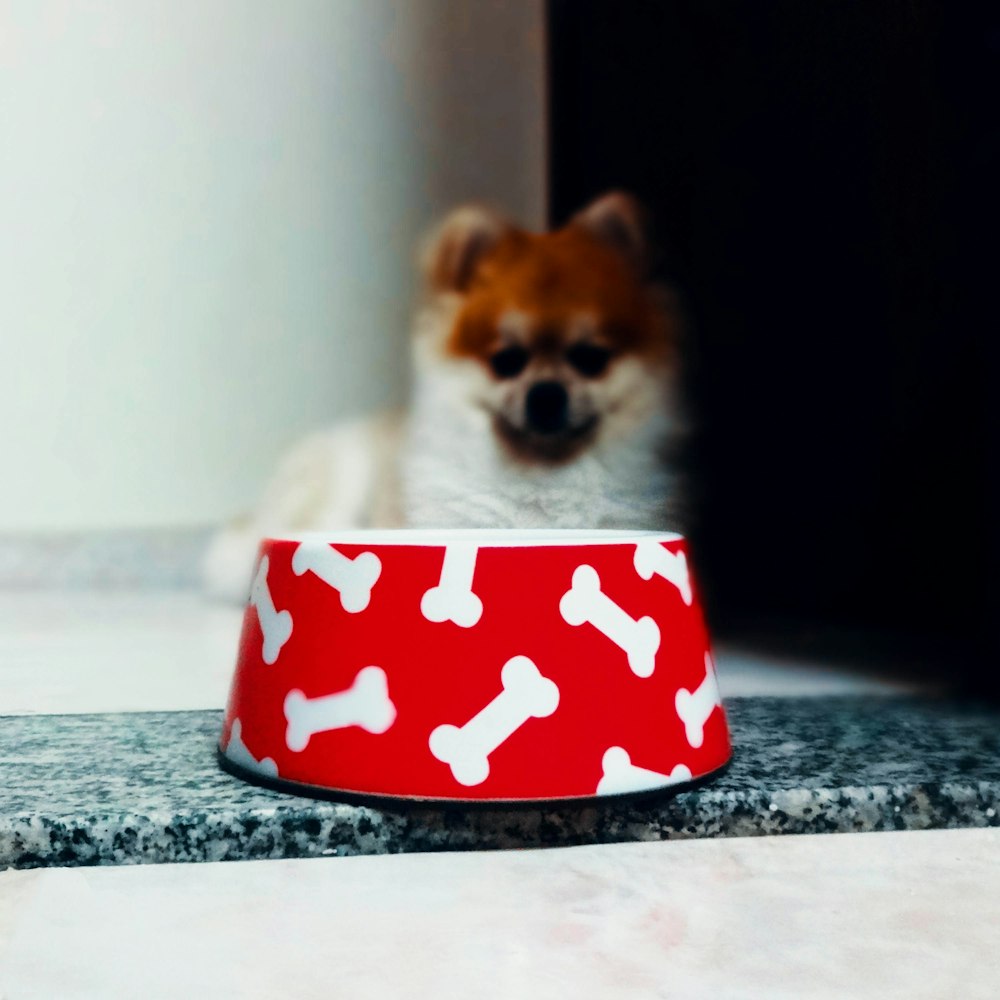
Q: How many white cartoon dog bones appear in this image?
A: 10